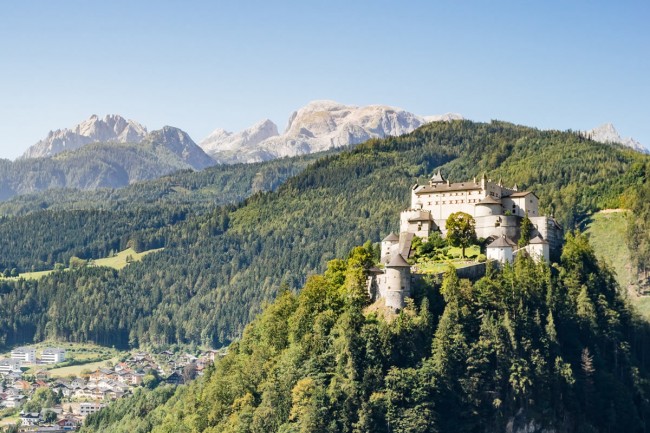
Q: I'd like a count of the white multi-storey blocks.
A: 3